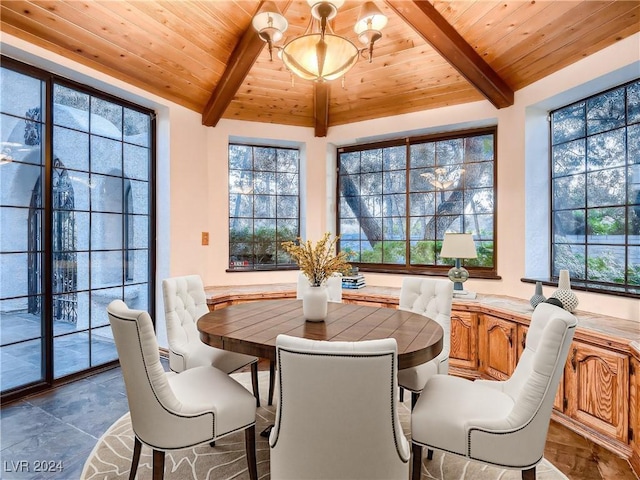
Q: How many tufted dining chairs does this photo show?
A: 6